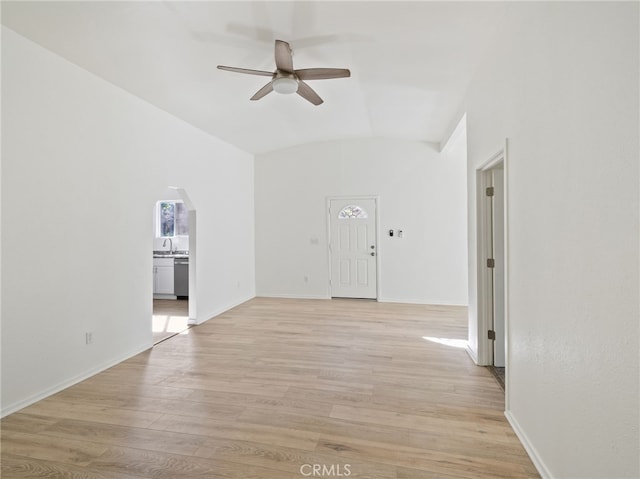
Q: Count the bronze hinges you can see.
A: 3